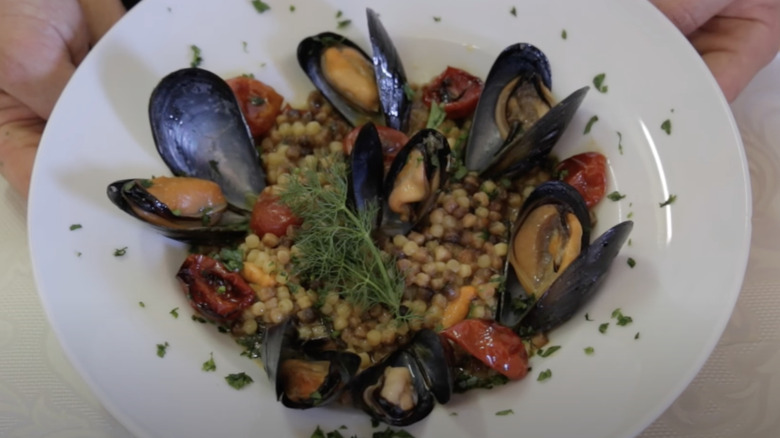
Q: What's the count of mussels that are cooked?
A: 7